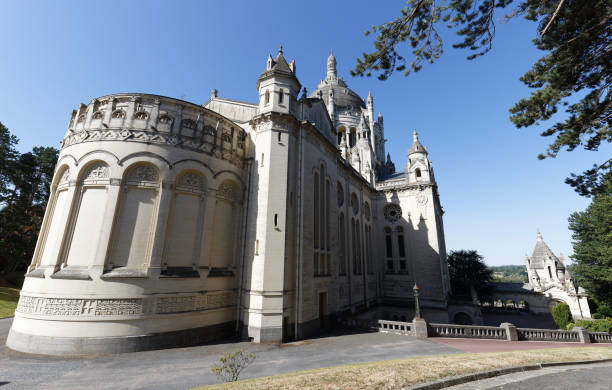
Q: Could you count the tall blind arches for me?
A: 5